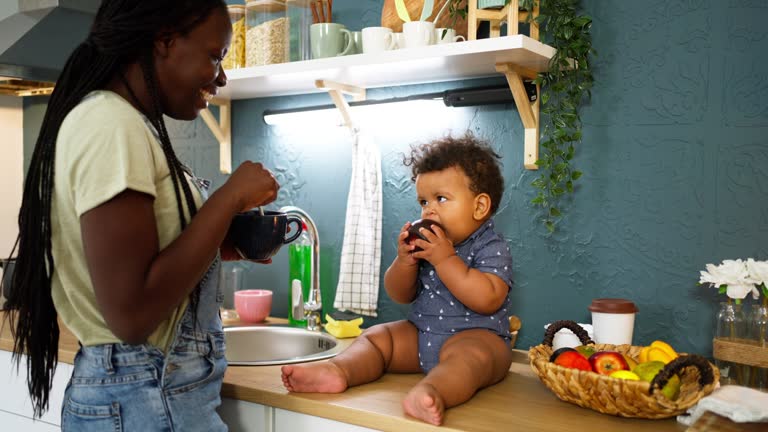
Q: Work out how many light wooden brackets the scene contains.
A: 3